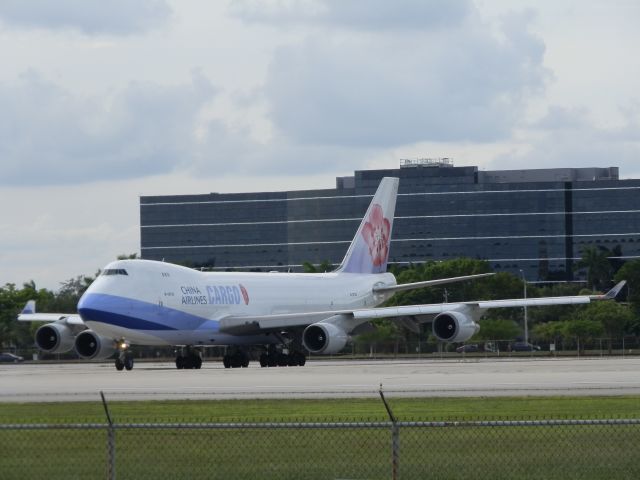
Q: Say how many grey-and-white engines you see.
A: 4